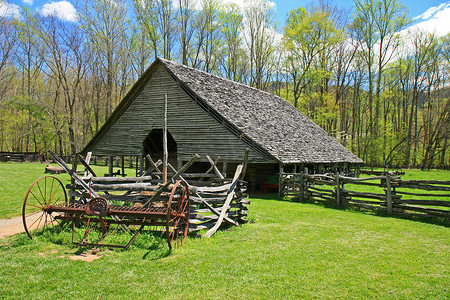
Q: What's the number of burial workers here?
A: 0